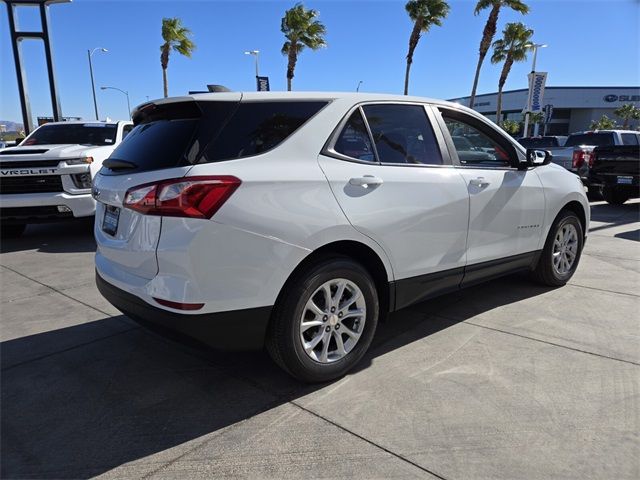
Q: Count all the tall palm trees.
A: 5